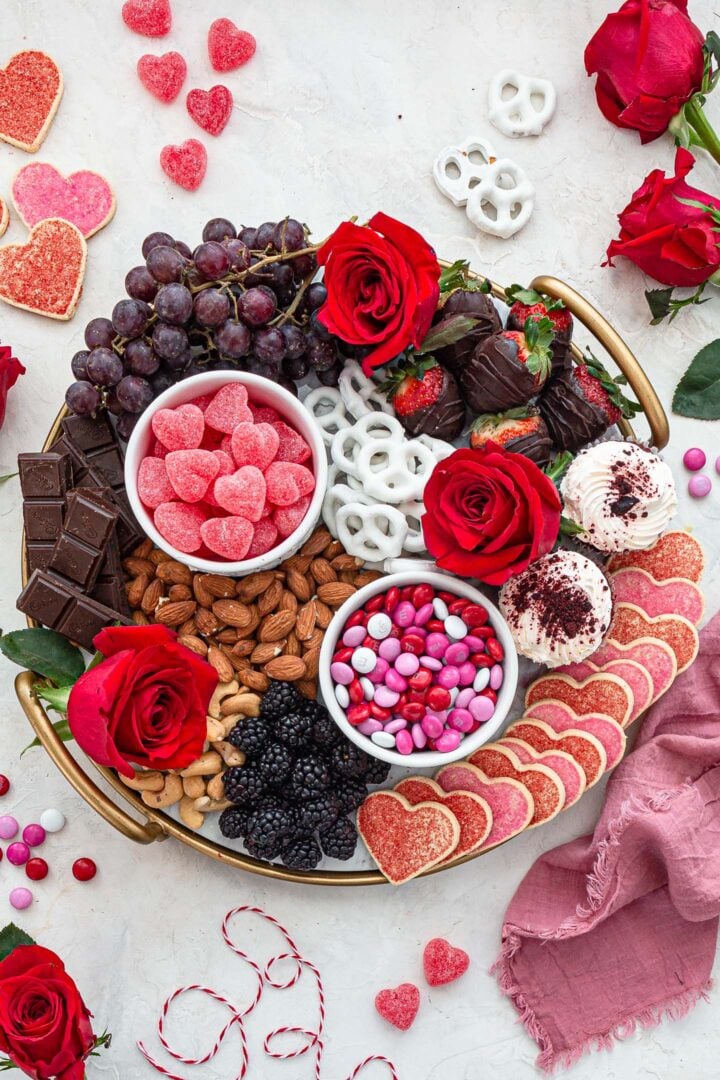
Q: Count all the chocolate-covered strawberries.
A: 6